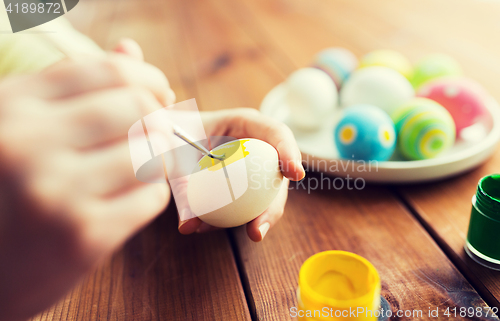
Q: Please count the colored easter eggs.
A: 6